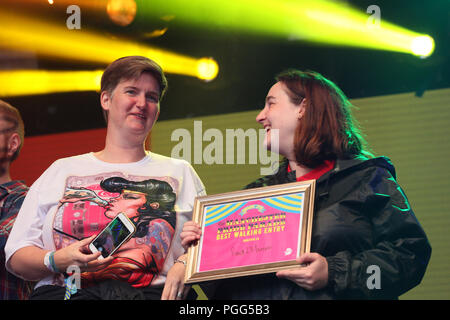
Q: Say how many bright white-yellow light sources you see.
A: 2